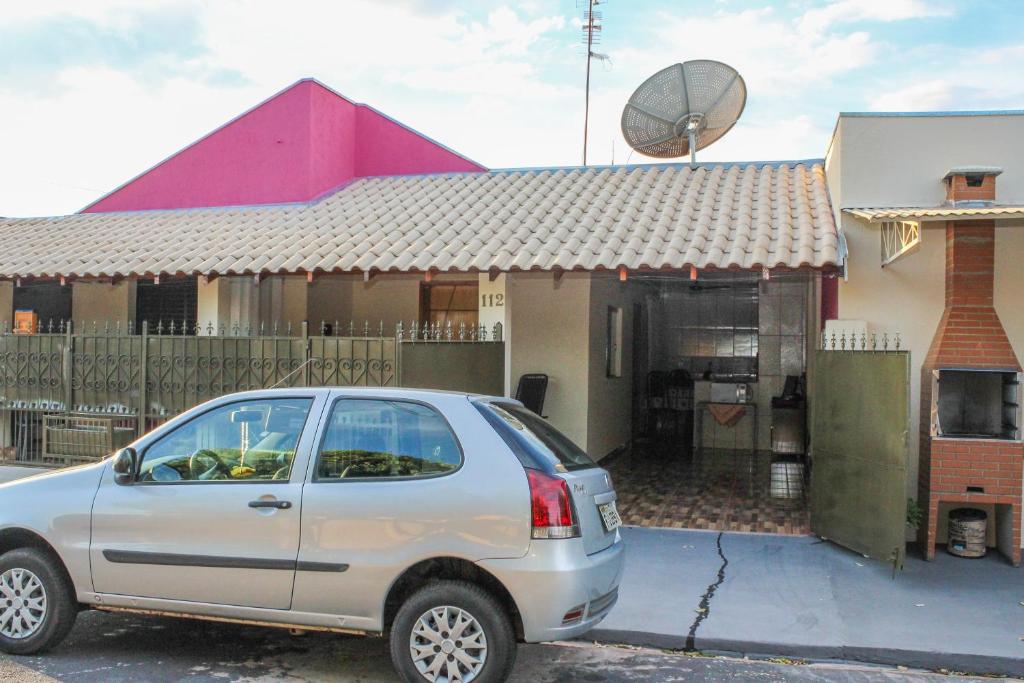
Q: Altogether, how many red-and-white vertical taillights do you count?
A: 1